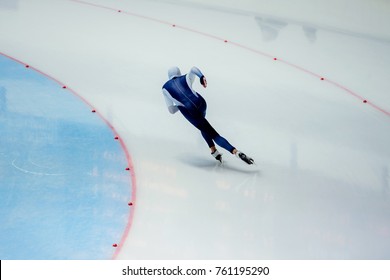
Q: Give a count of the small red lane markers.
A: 13